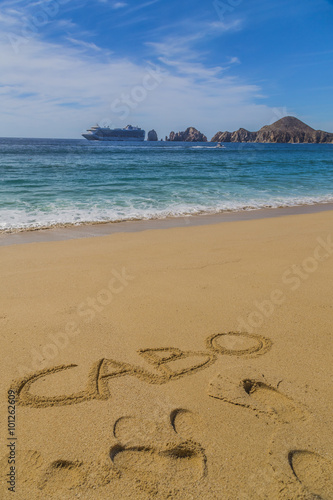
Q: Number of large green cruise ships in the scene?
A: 0